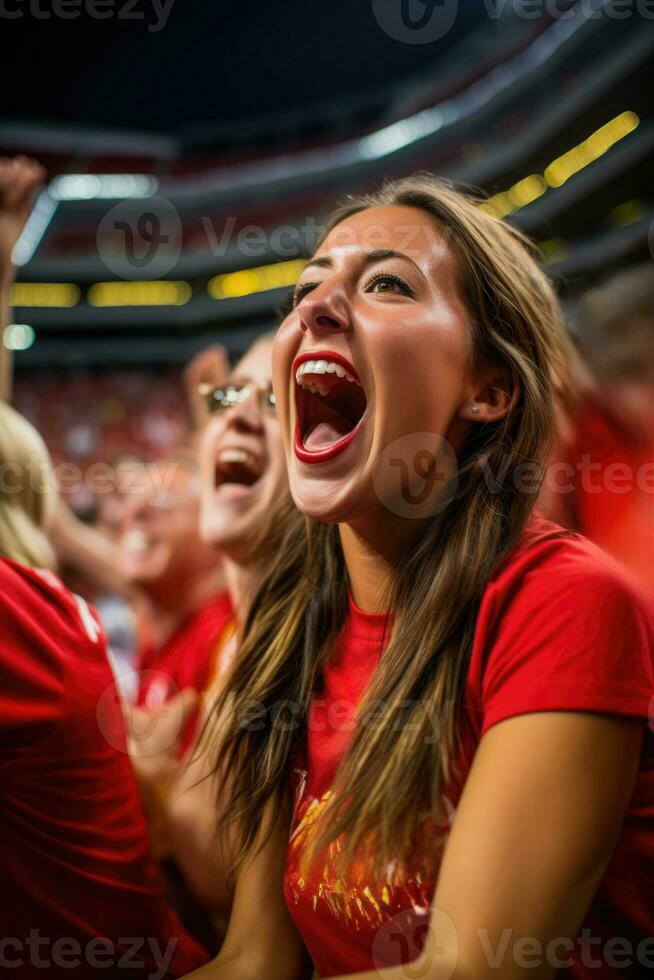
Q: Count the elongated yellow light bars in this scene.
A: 5